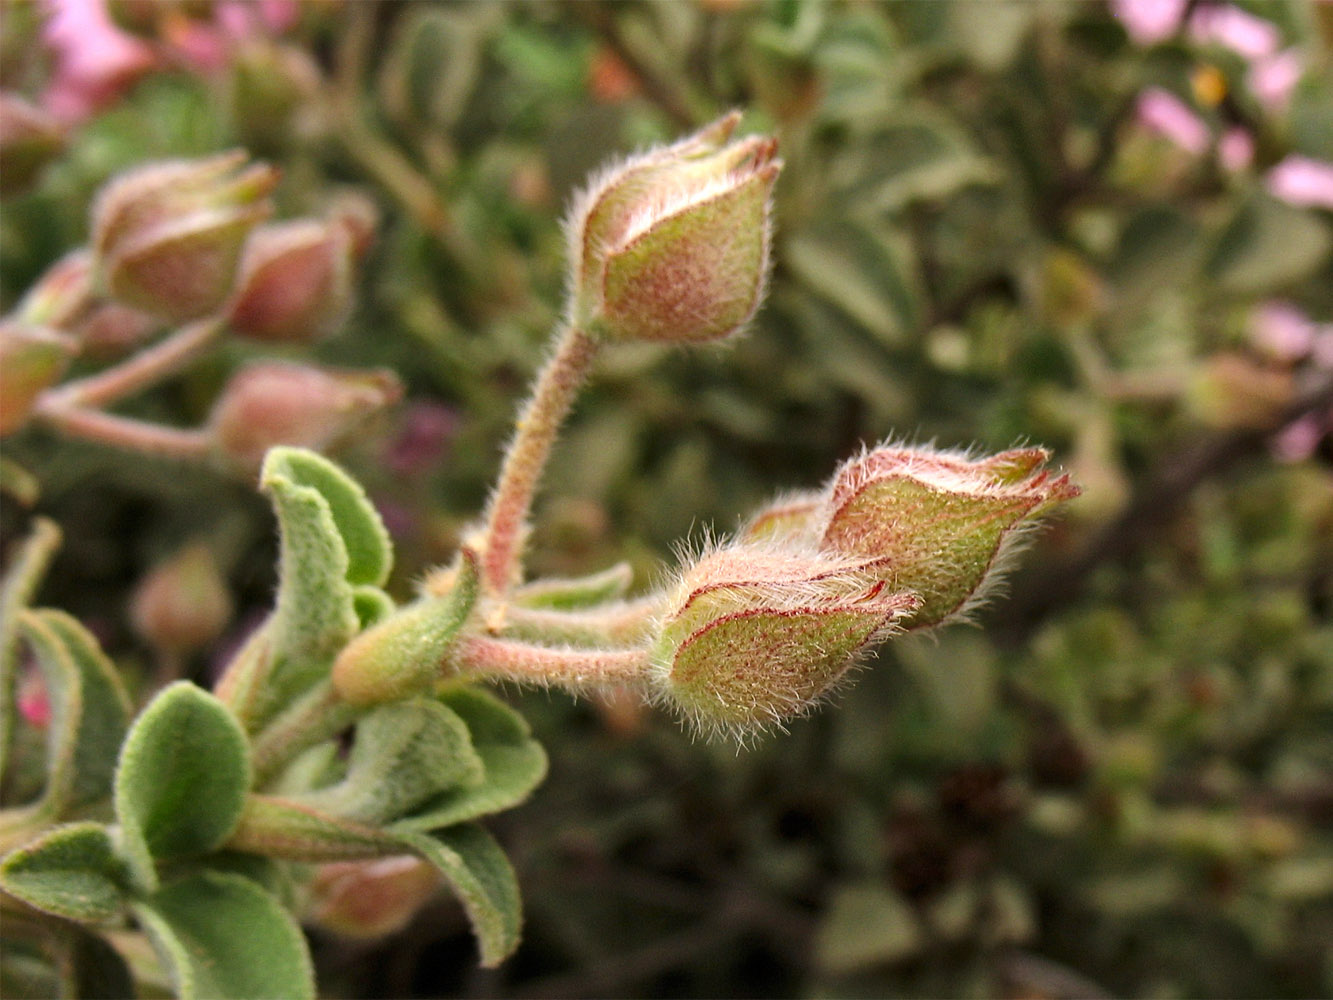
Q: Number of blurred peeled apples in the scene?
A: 0